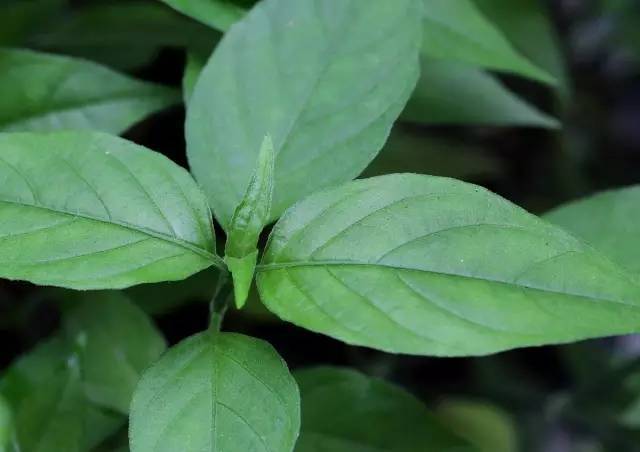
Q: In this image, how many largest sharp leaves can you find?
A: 4